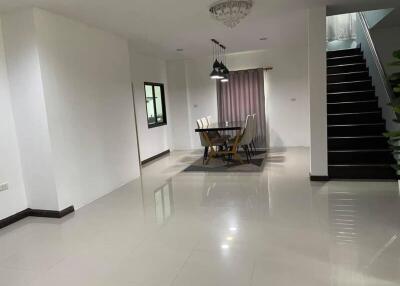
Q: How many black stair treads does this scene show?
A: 12